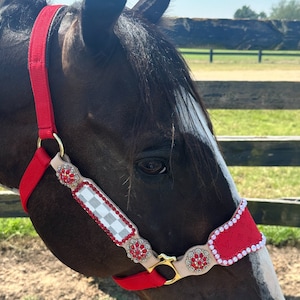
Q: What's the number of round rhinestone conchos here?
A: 3